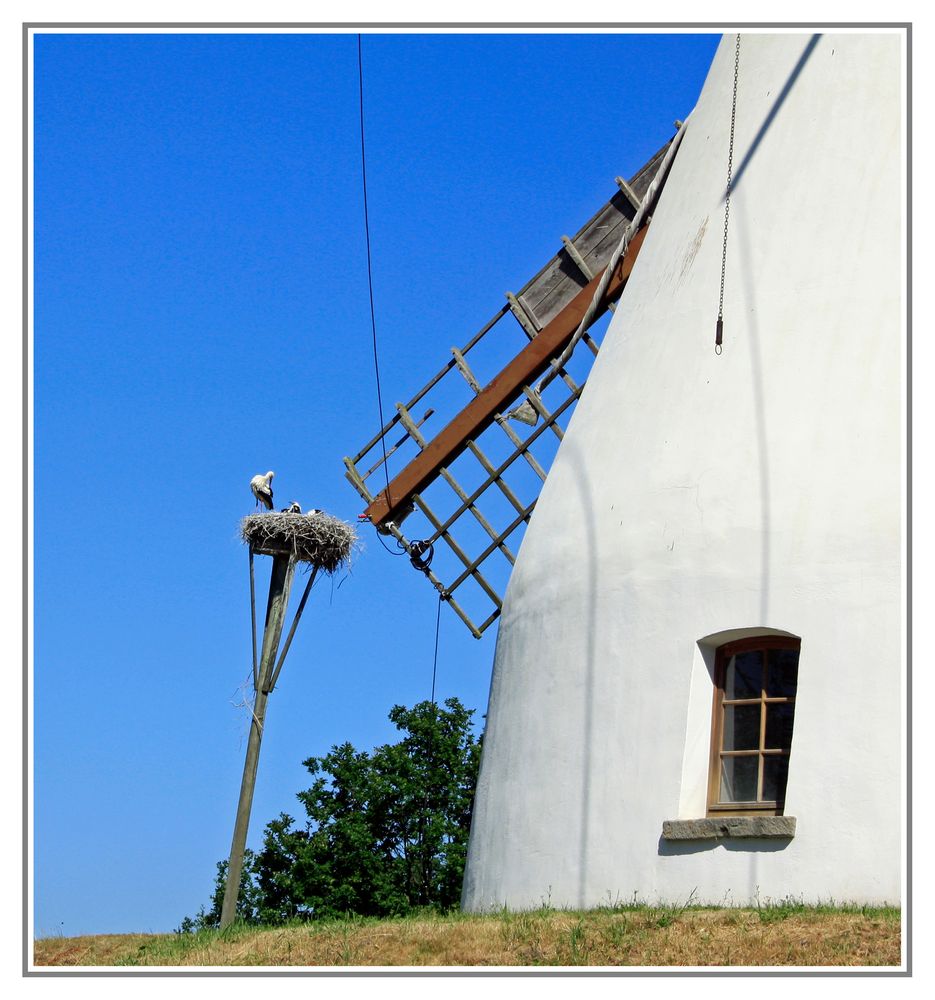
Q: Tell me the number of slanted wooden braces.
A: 2